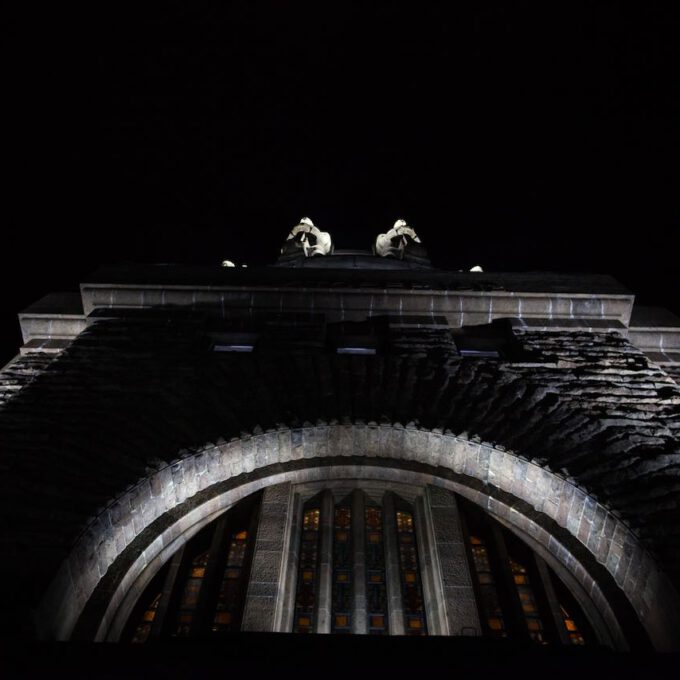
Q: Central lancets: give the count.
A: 4